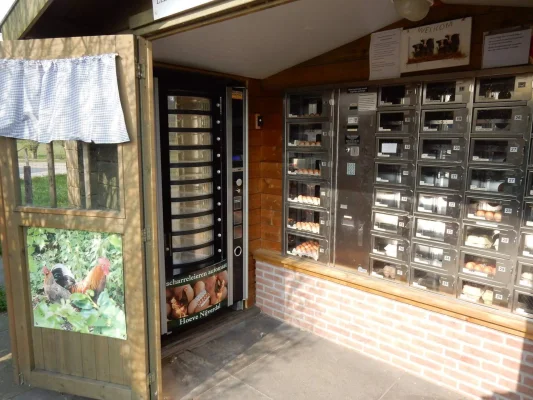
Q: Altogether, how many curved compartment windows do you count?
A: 10